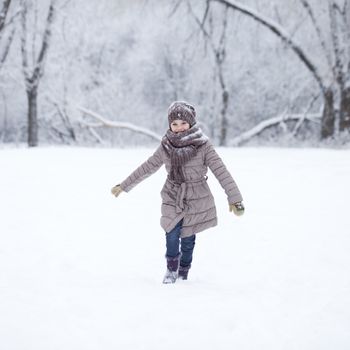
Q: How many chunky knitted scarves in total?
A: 1